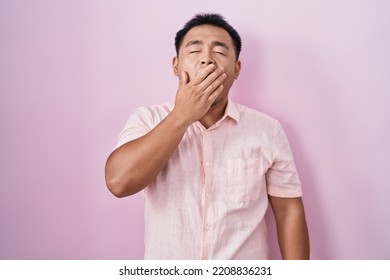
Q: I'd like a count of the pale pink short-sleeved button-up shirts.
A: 1